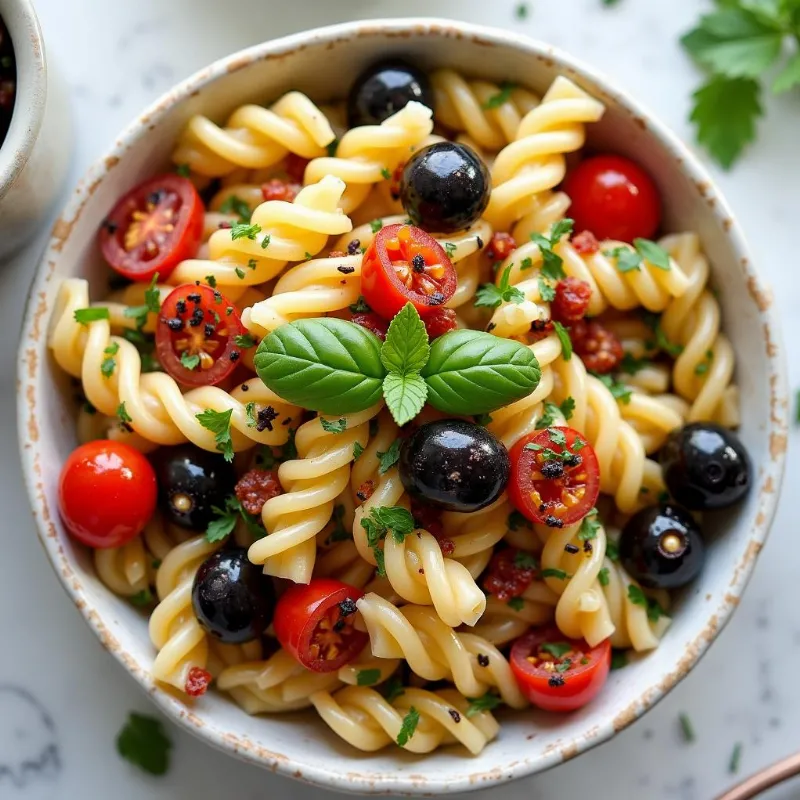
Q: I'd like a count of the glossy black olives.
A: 7